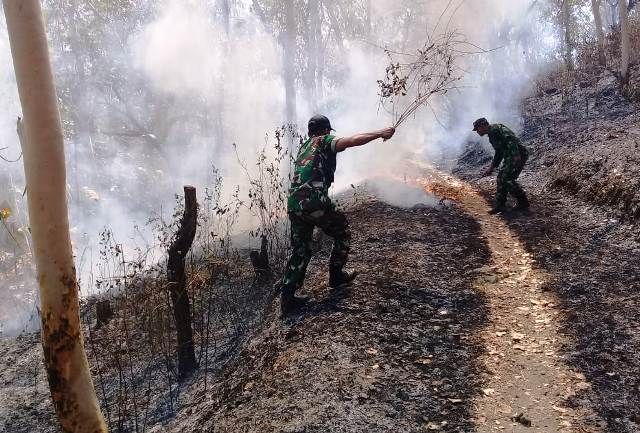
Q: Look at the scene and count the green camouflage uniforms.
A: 2